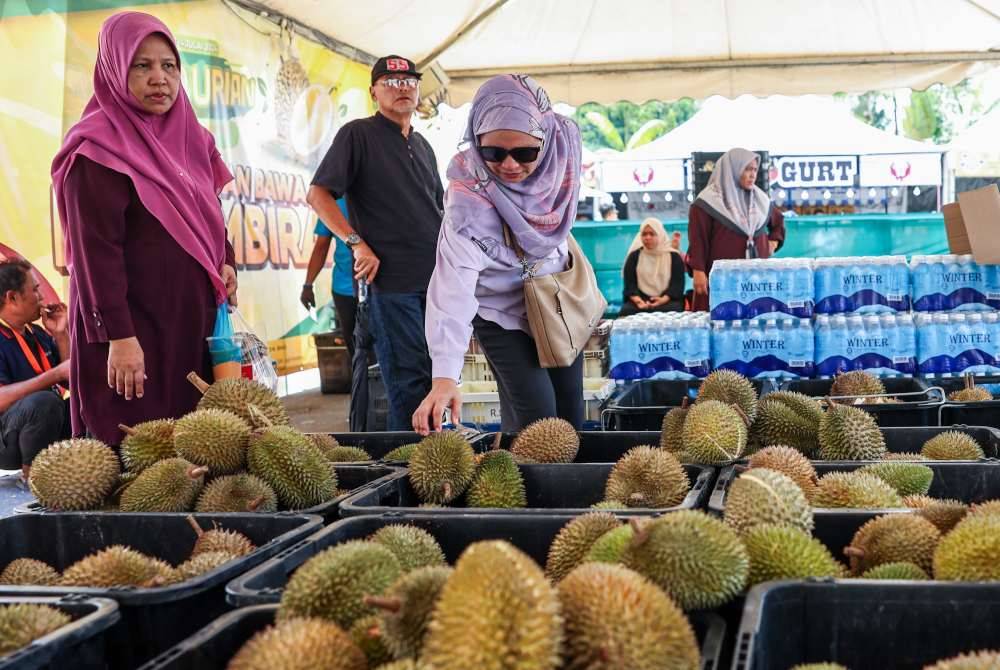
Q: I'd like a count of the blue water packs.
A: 7